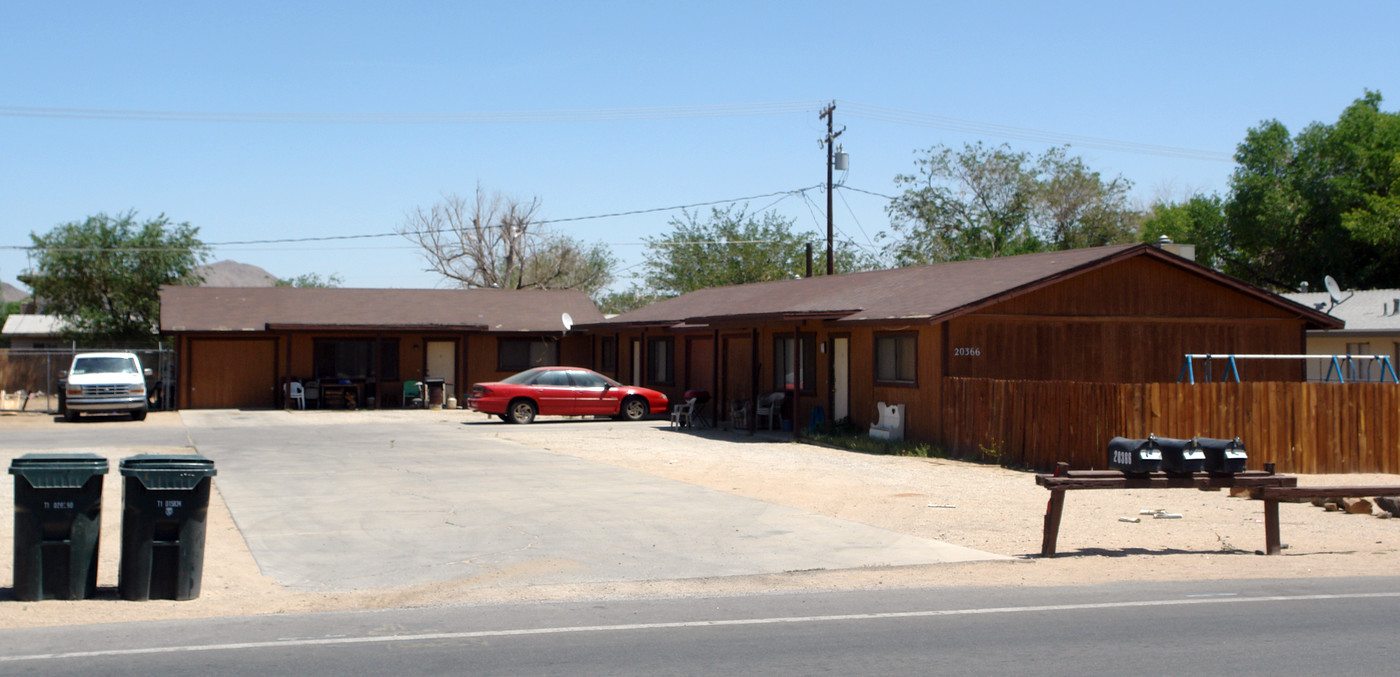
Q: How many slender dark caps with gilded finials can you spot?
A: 0